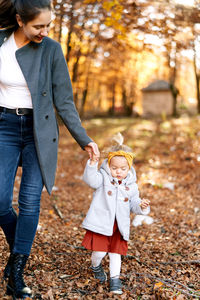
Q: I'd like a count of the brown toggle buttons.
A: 4